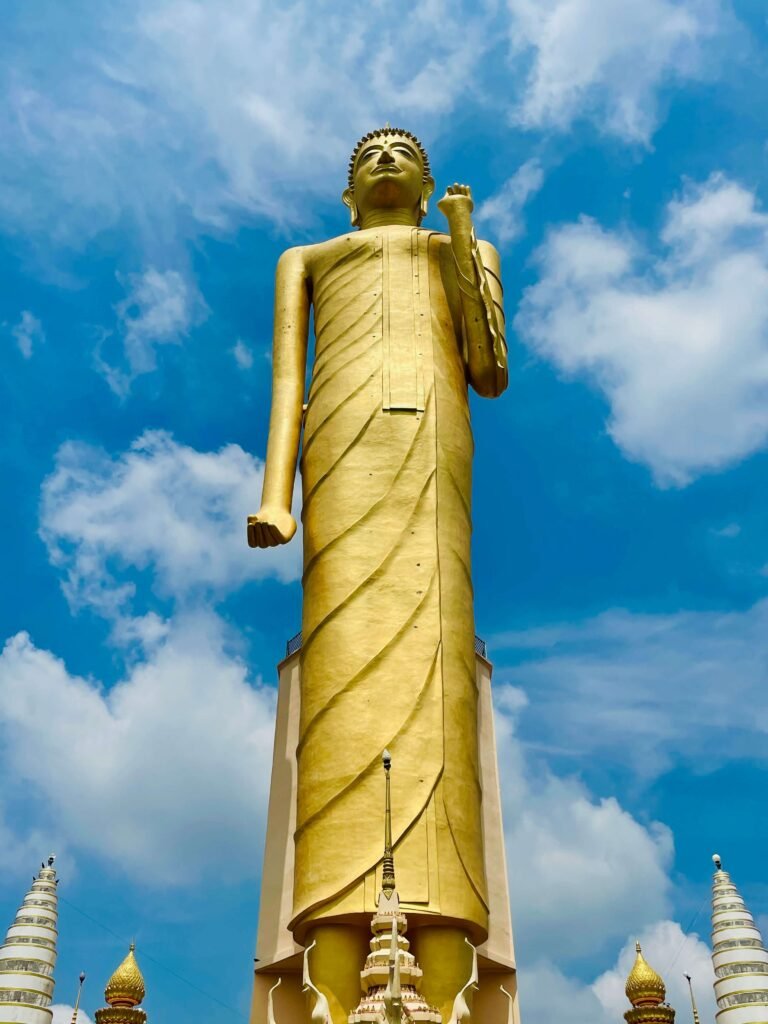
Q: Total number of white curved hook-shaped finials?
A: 4